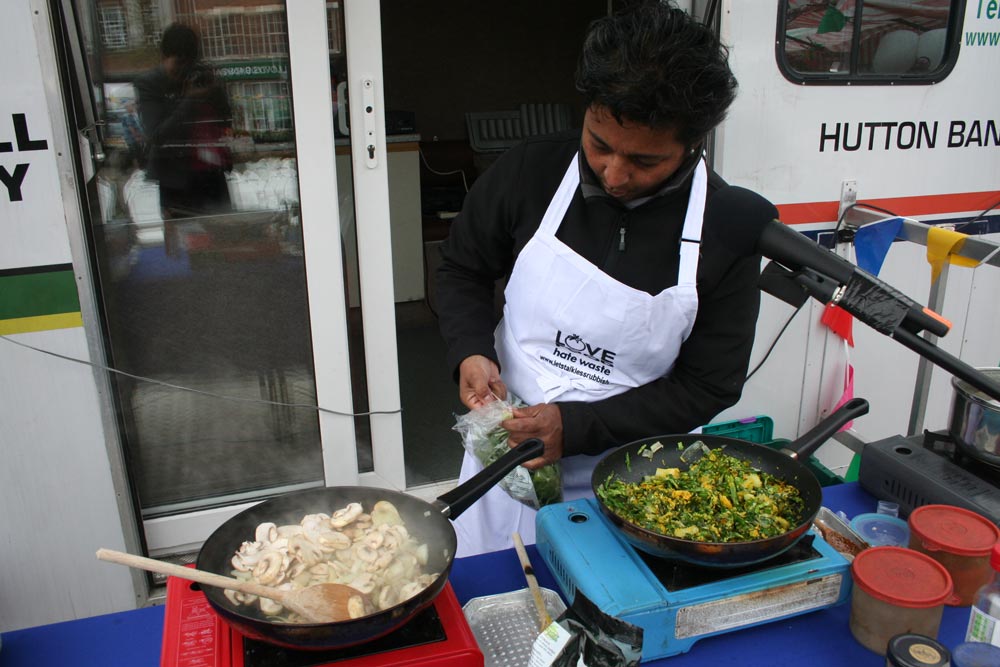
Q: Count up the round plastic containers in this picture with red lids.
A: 2